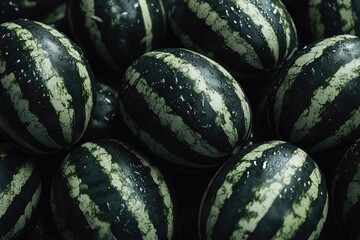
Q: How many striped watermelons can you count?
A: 12